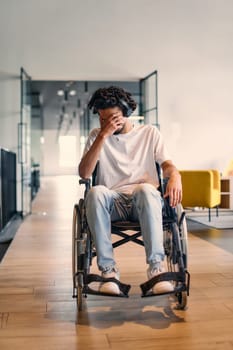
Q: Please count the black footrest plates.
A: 2